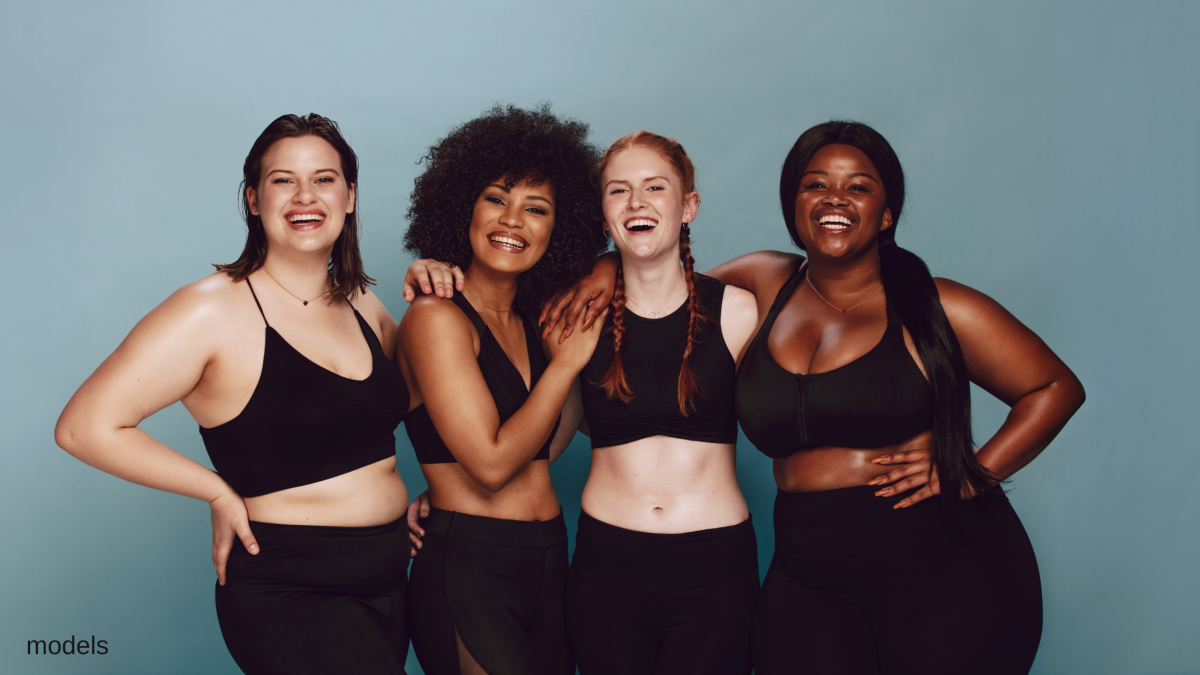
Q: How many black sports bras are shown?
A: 4